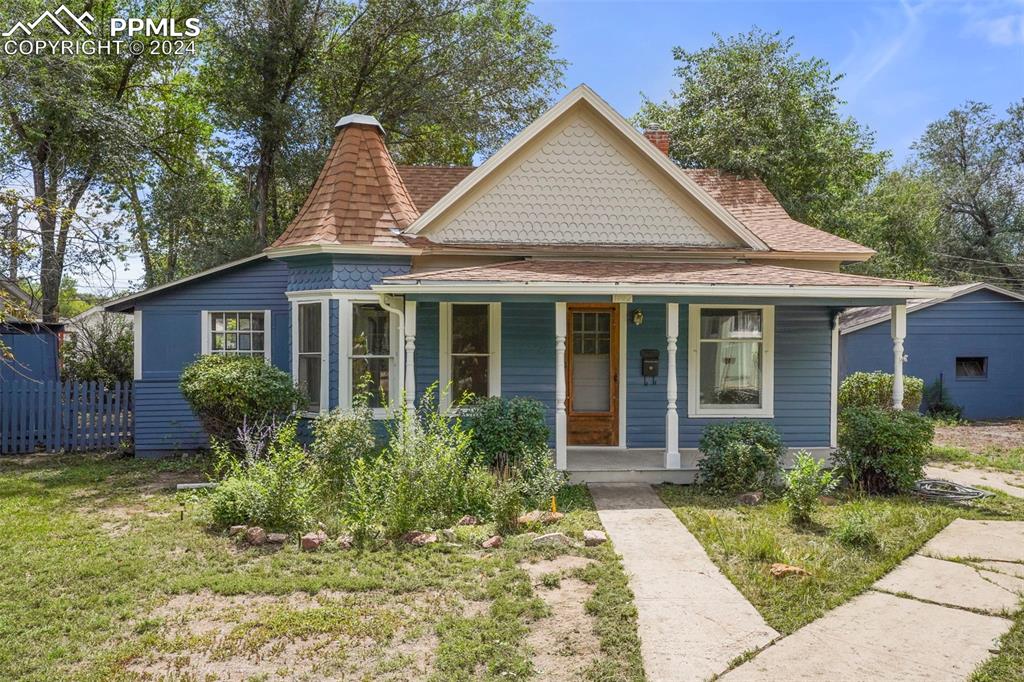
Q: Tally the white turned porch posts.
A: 4